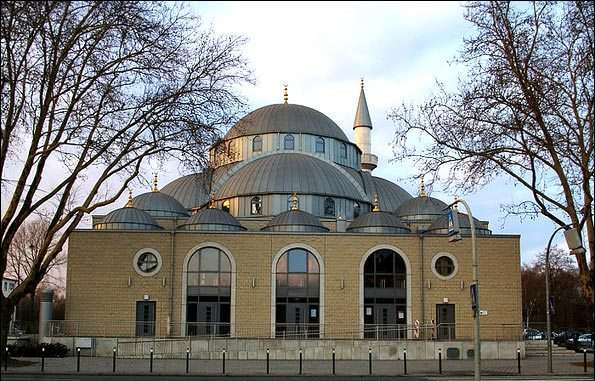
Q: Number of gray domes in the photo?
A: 11